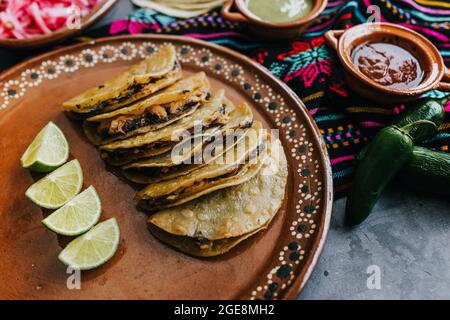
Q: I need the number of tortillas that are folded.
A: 6